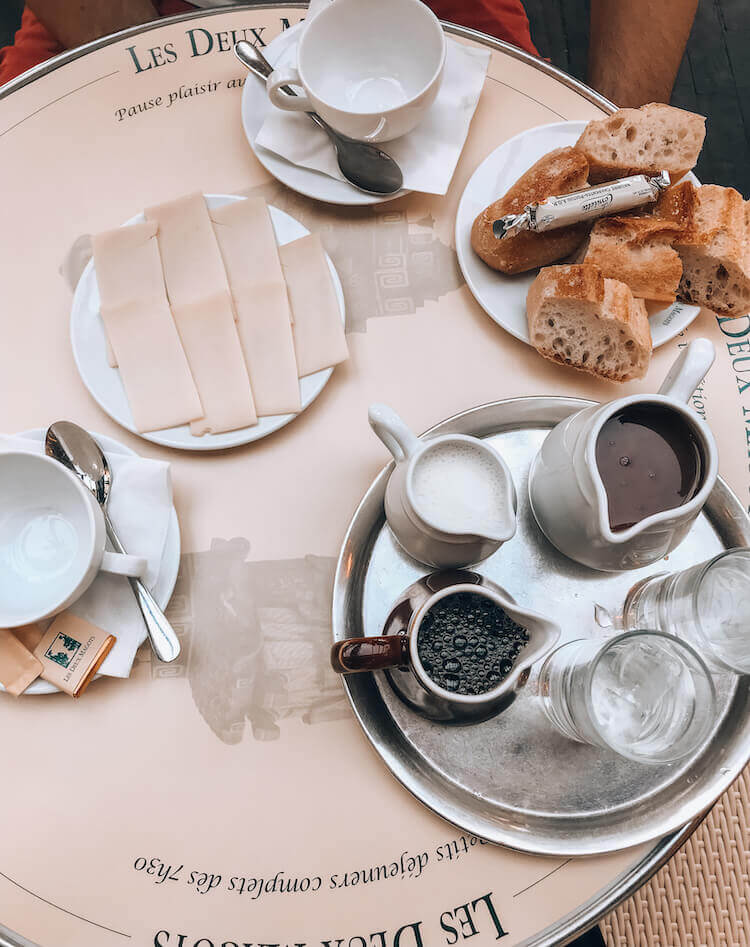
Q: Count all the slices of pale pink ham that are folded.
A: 0